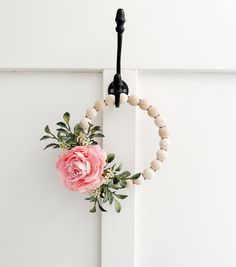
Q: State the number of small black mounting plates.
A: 1